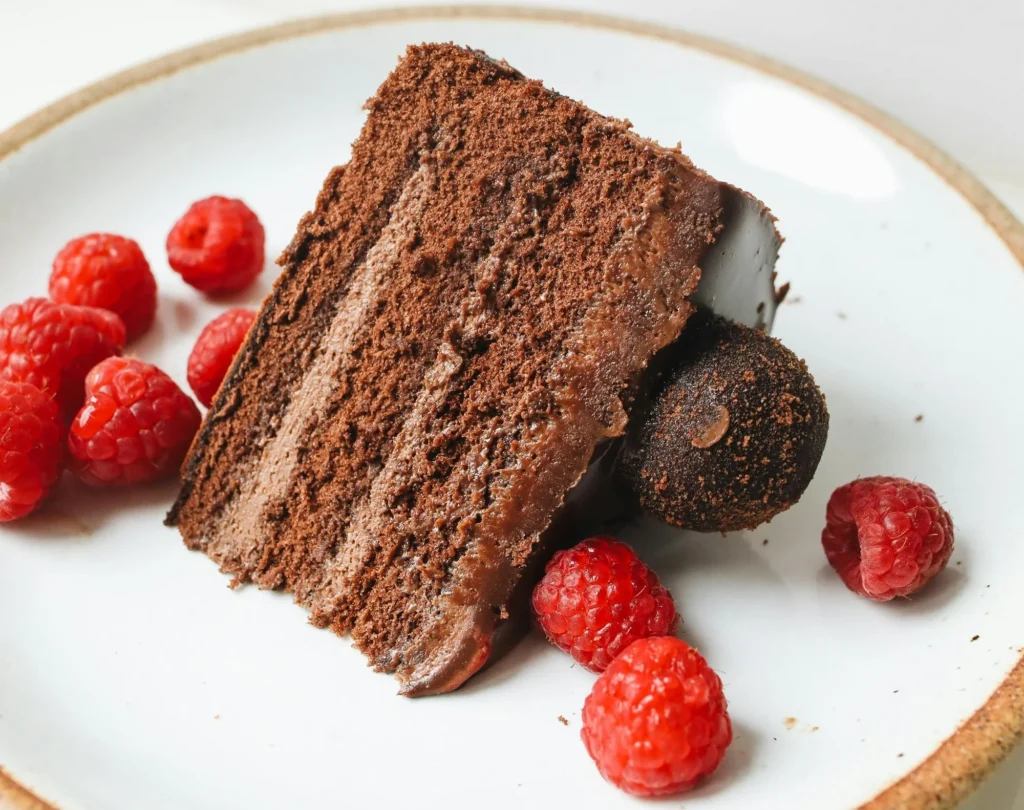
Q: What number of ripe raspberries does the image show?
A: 9